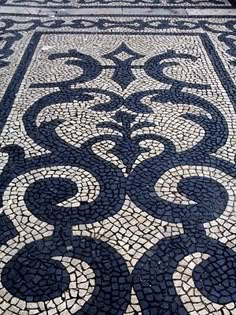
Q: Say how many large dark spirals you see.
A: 4